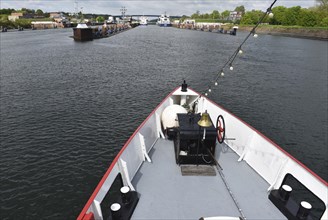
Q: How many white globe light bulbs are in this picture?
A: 8